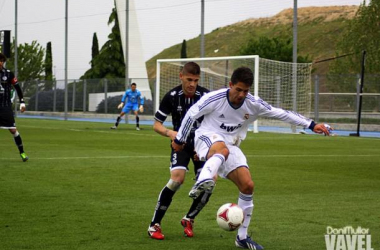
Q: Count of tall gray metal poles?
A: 5